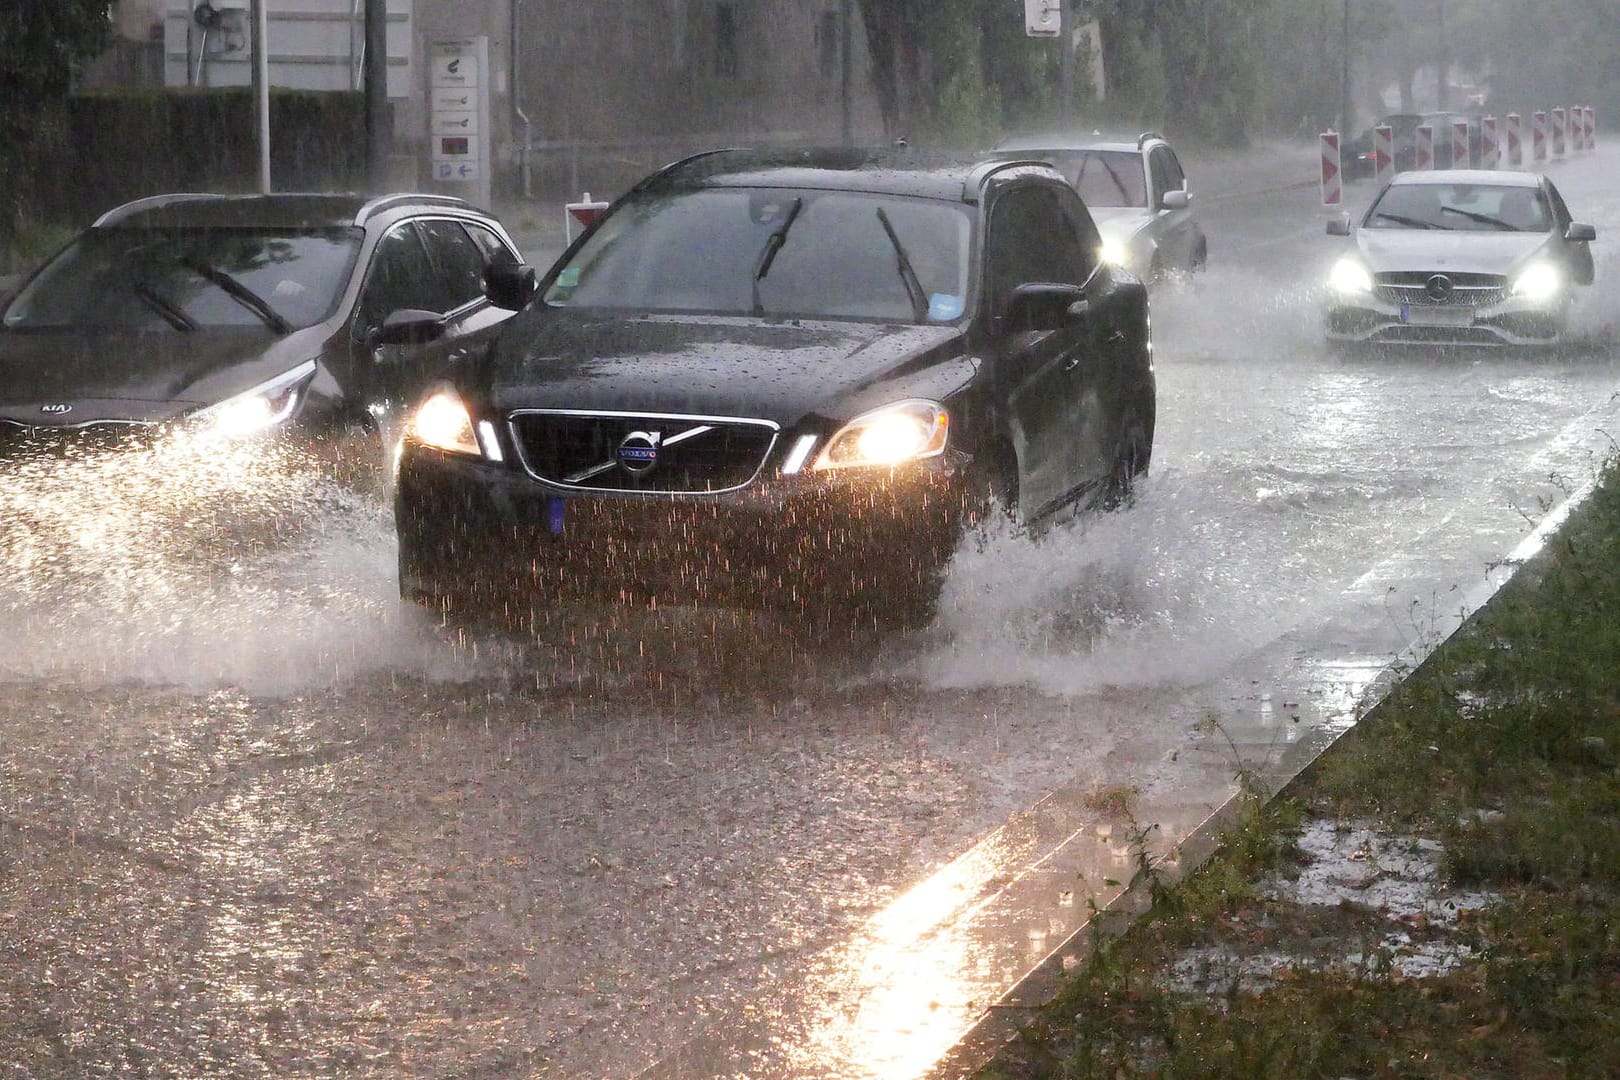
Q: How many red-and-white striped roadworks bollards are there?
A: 11